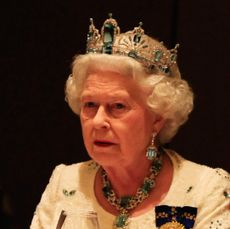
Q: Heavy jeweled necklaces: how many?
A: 1